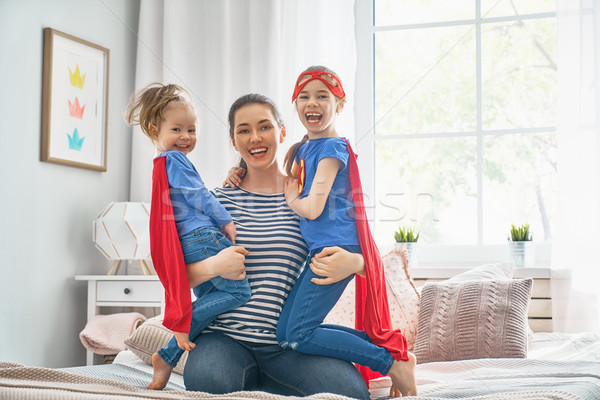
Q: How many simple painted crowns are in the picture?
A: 3